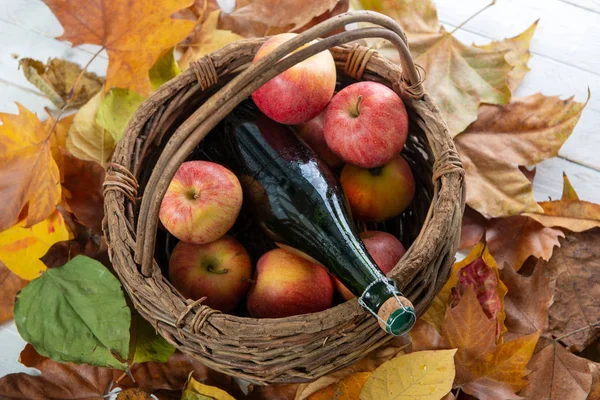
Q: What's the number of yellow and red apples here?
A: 8